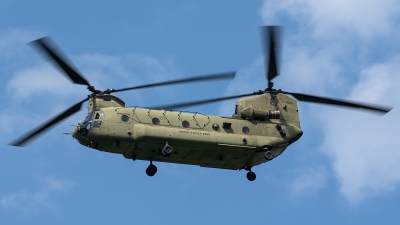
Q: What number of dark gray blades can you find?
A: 6